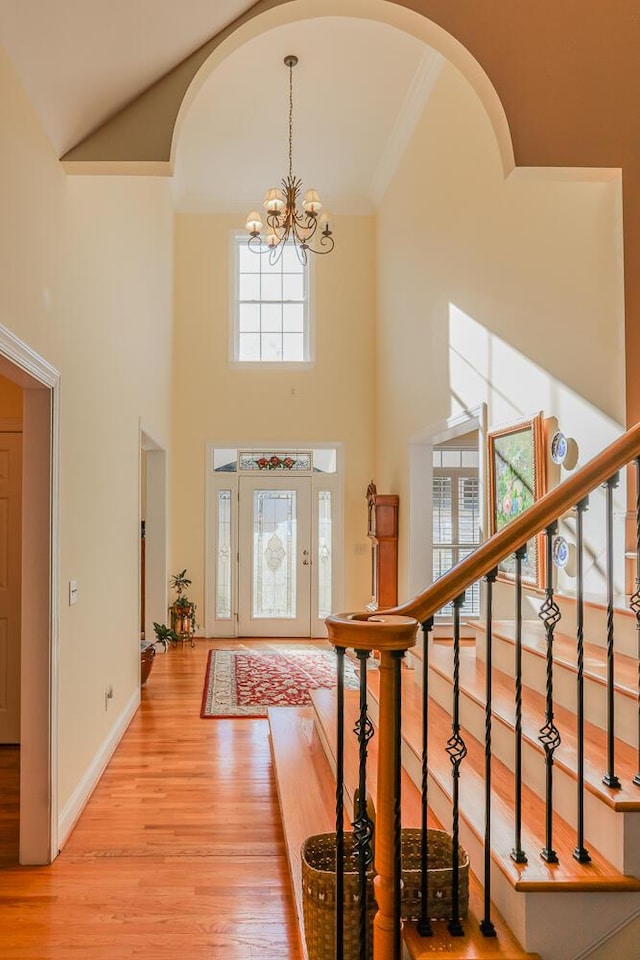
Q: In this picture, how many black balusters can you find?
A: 11